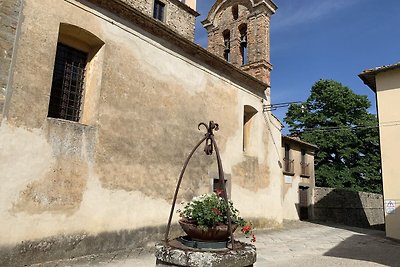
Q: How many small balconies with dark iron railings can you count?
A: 2